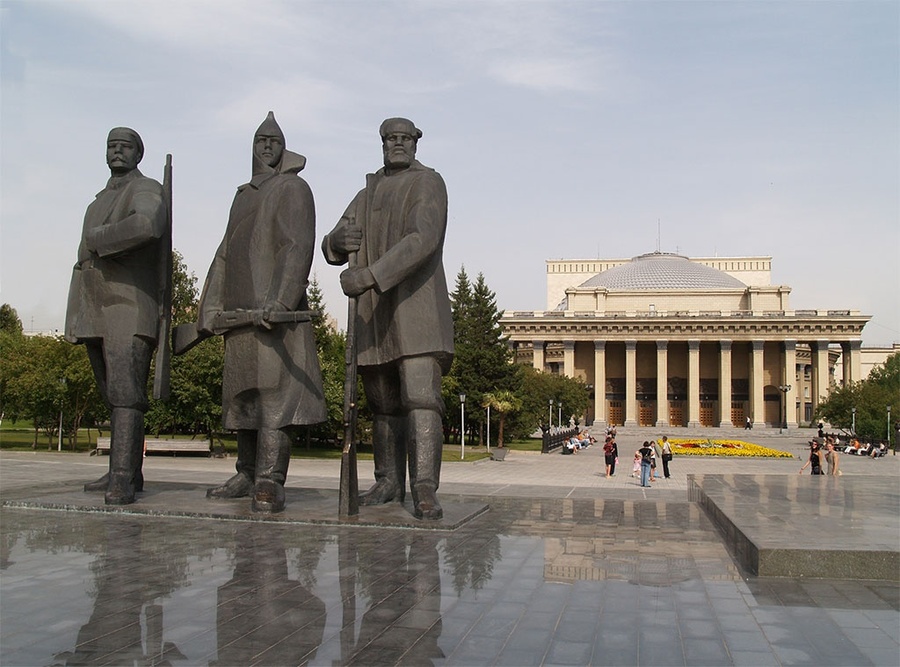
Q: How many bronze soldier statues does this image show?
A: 3